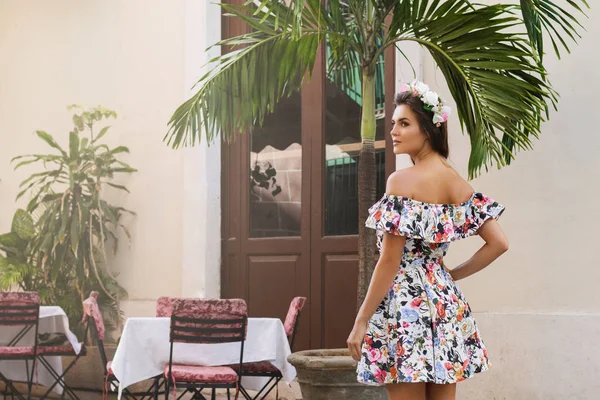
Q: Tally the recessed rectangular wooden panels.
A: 2